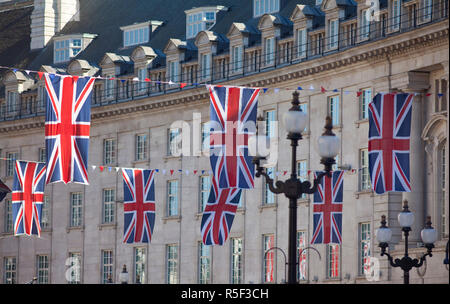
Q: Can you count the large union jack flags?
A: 7